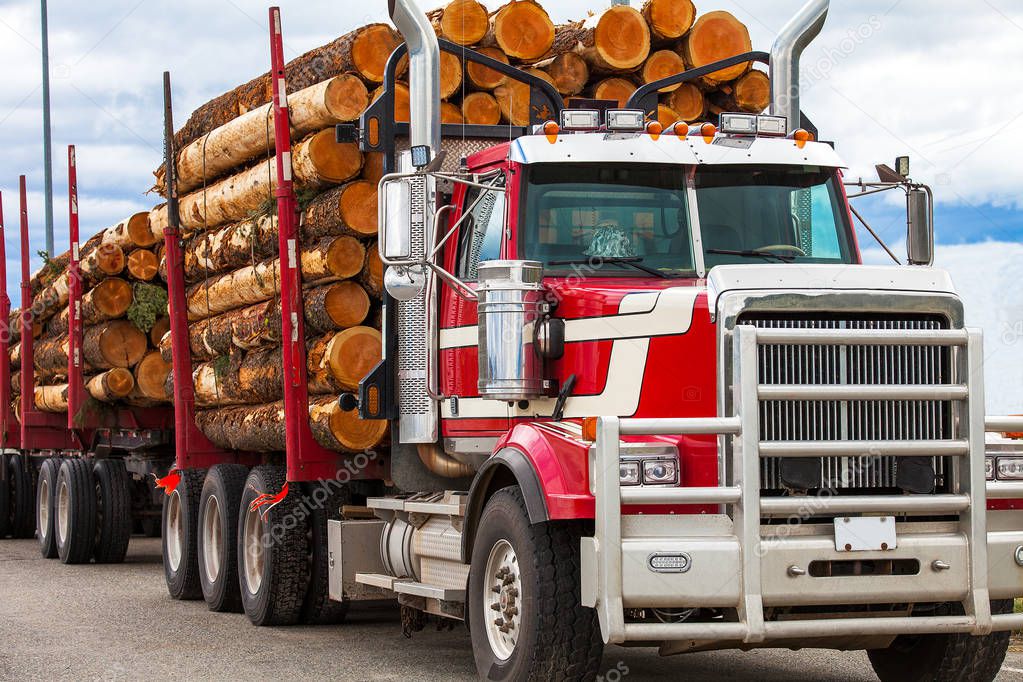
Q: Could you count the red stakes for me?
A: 5